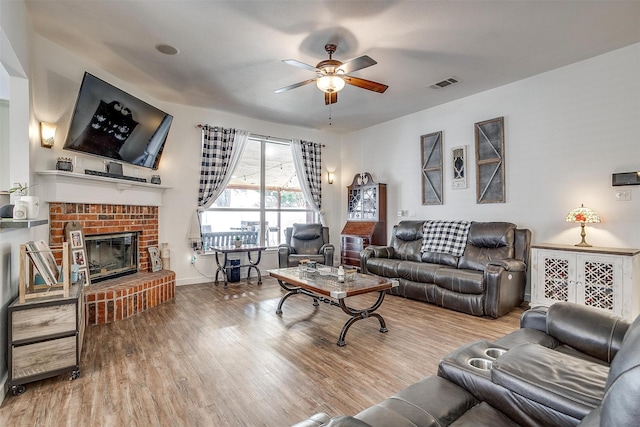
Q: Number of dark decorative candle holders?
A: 2